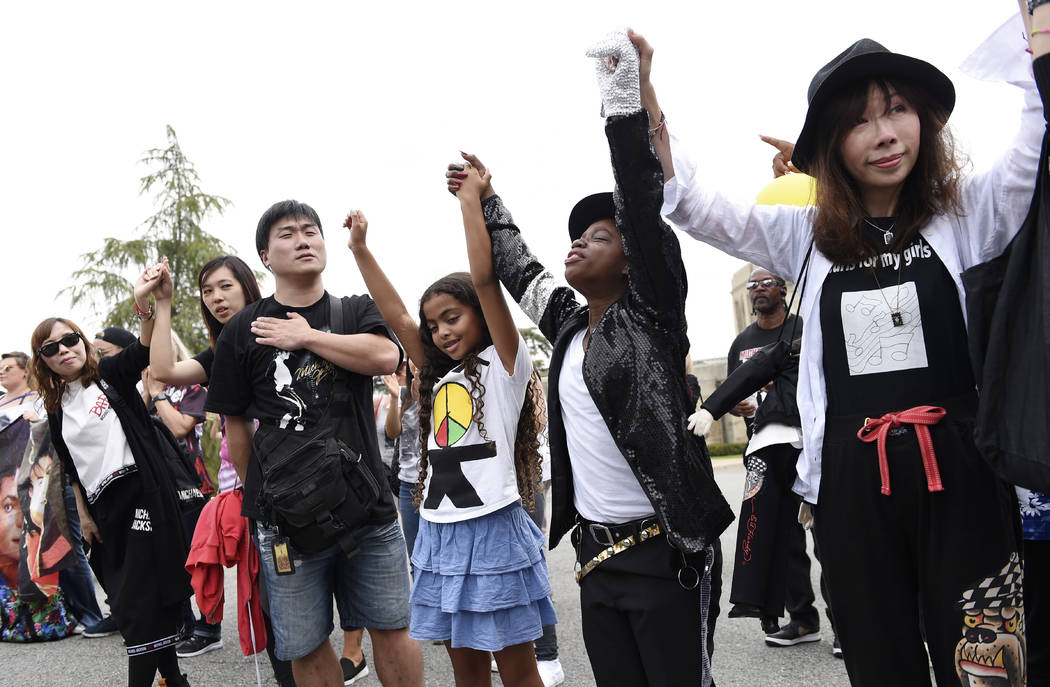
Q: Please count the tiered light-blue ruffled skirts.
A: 1